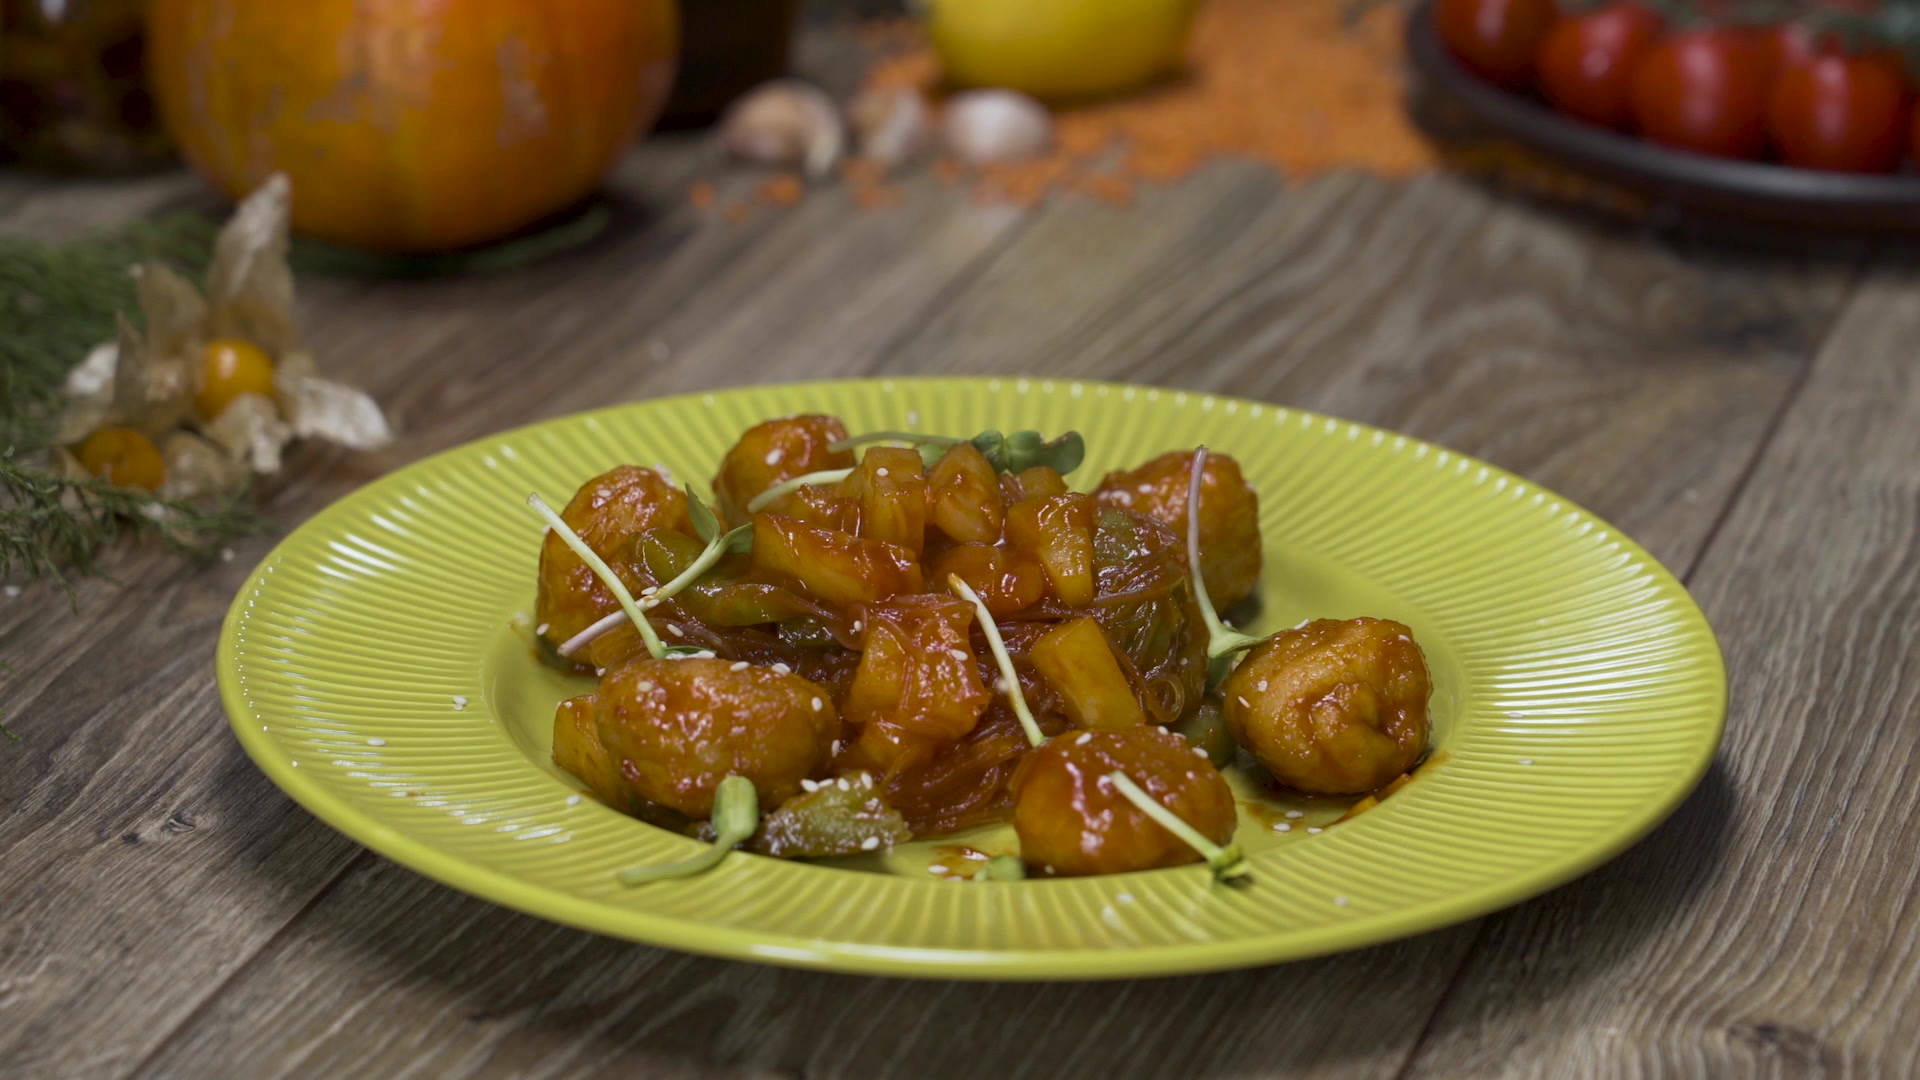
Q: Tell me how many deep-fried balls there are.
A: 6